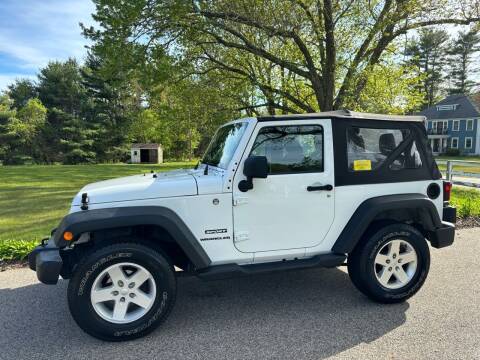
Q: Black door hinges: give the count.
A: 0